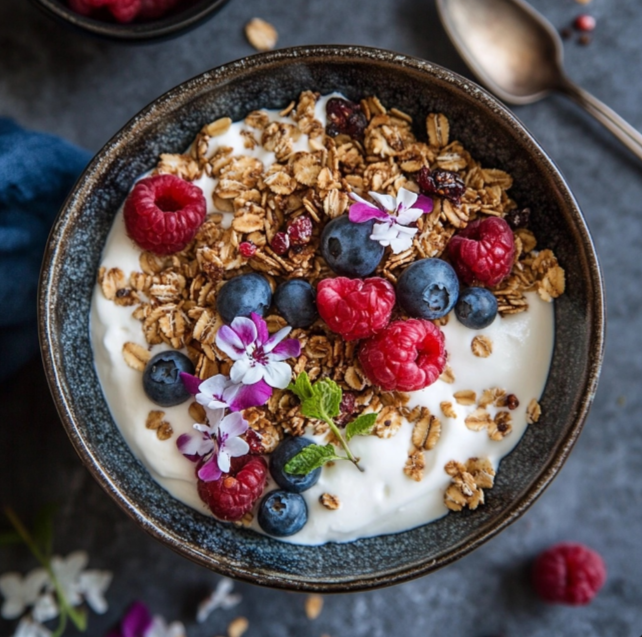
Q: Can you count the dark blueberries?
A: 8